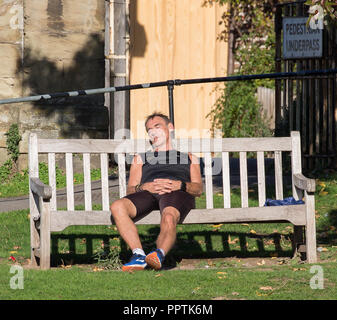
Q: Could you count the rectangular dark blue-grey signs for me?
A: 1